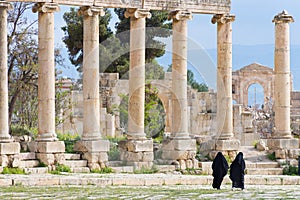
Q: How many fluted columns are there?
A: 0